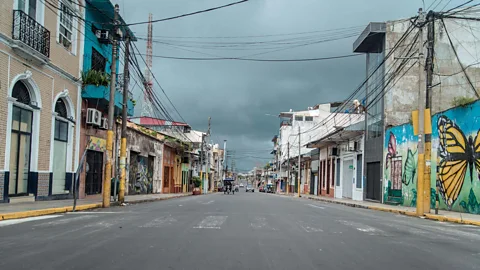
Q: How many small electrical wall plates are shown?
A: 0